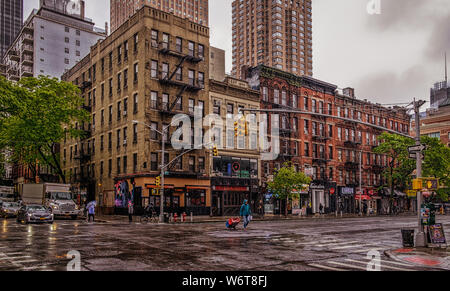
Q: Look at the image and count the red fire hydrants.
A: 2